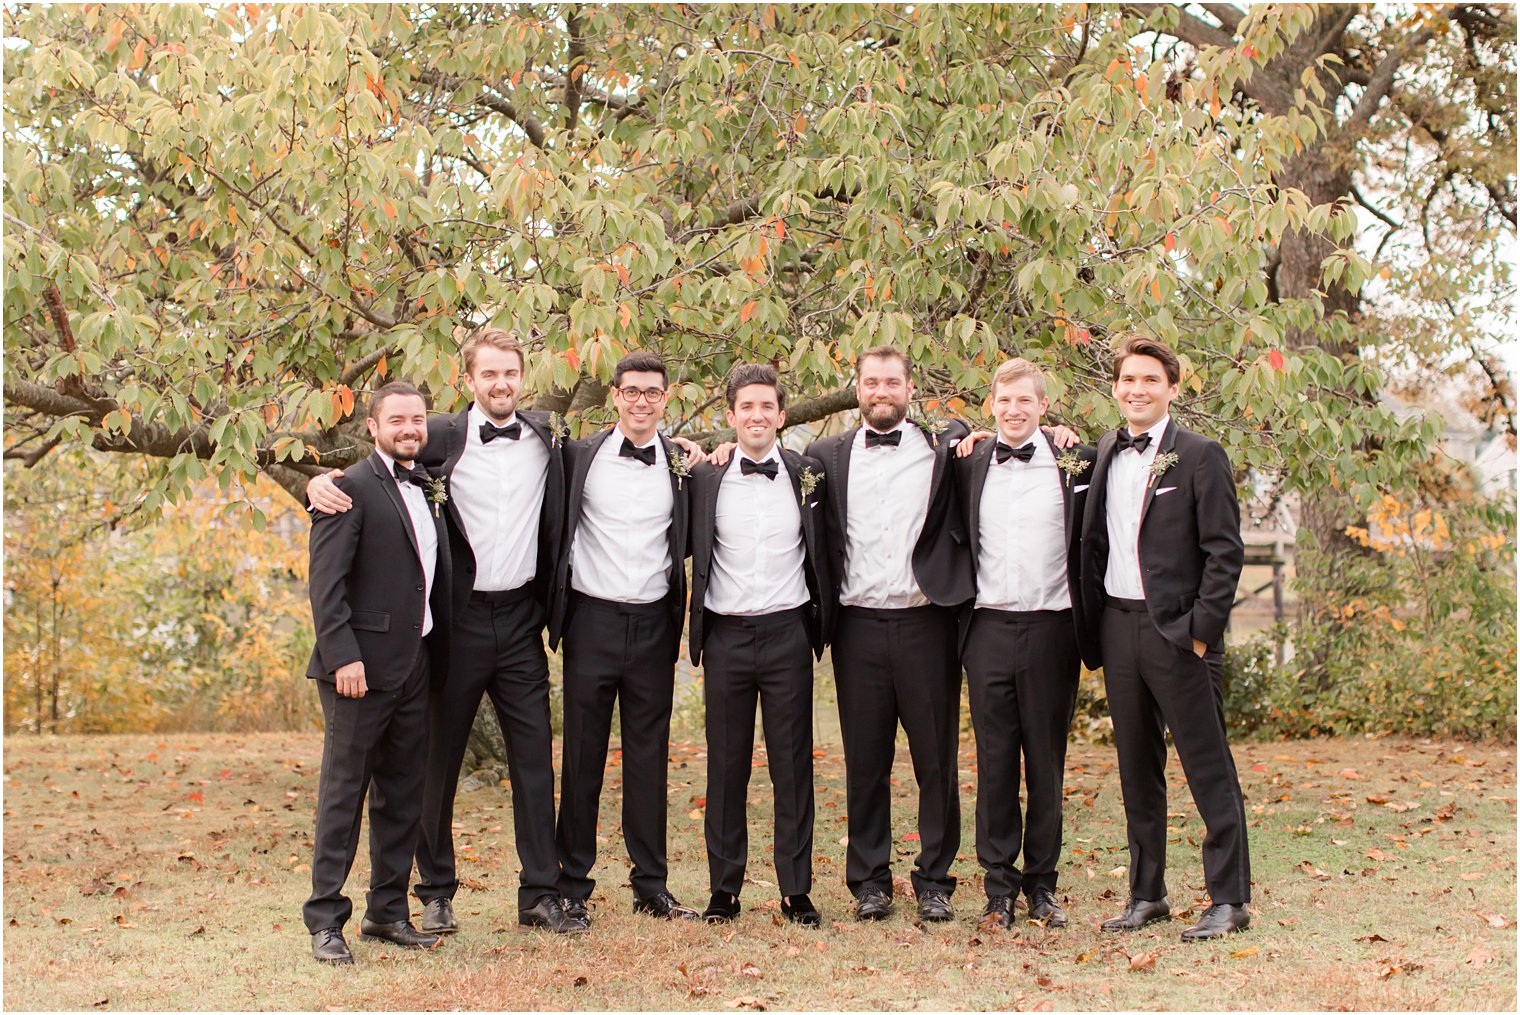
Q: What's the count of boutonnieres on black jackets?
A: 7